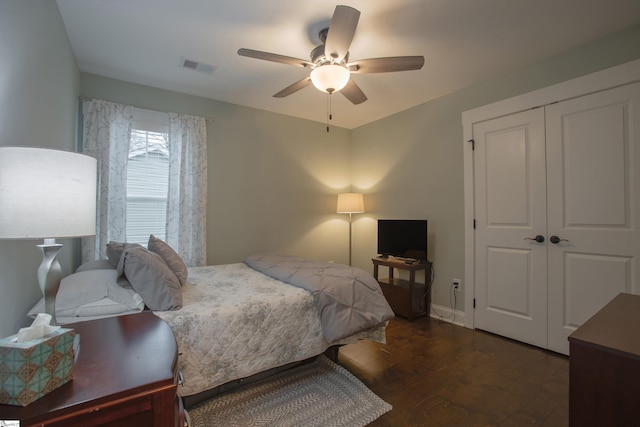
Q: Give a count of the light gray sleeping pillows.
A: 2